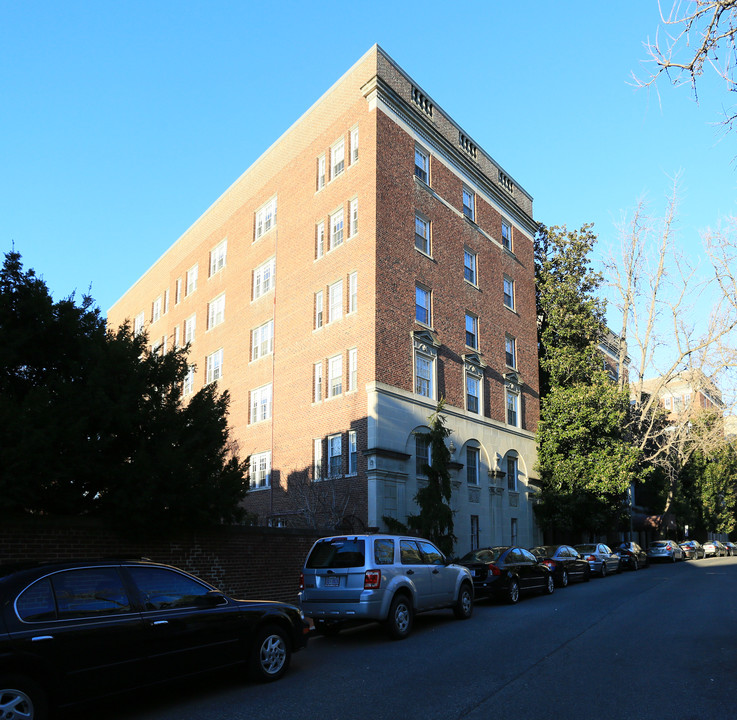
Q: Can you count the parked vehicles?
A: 10